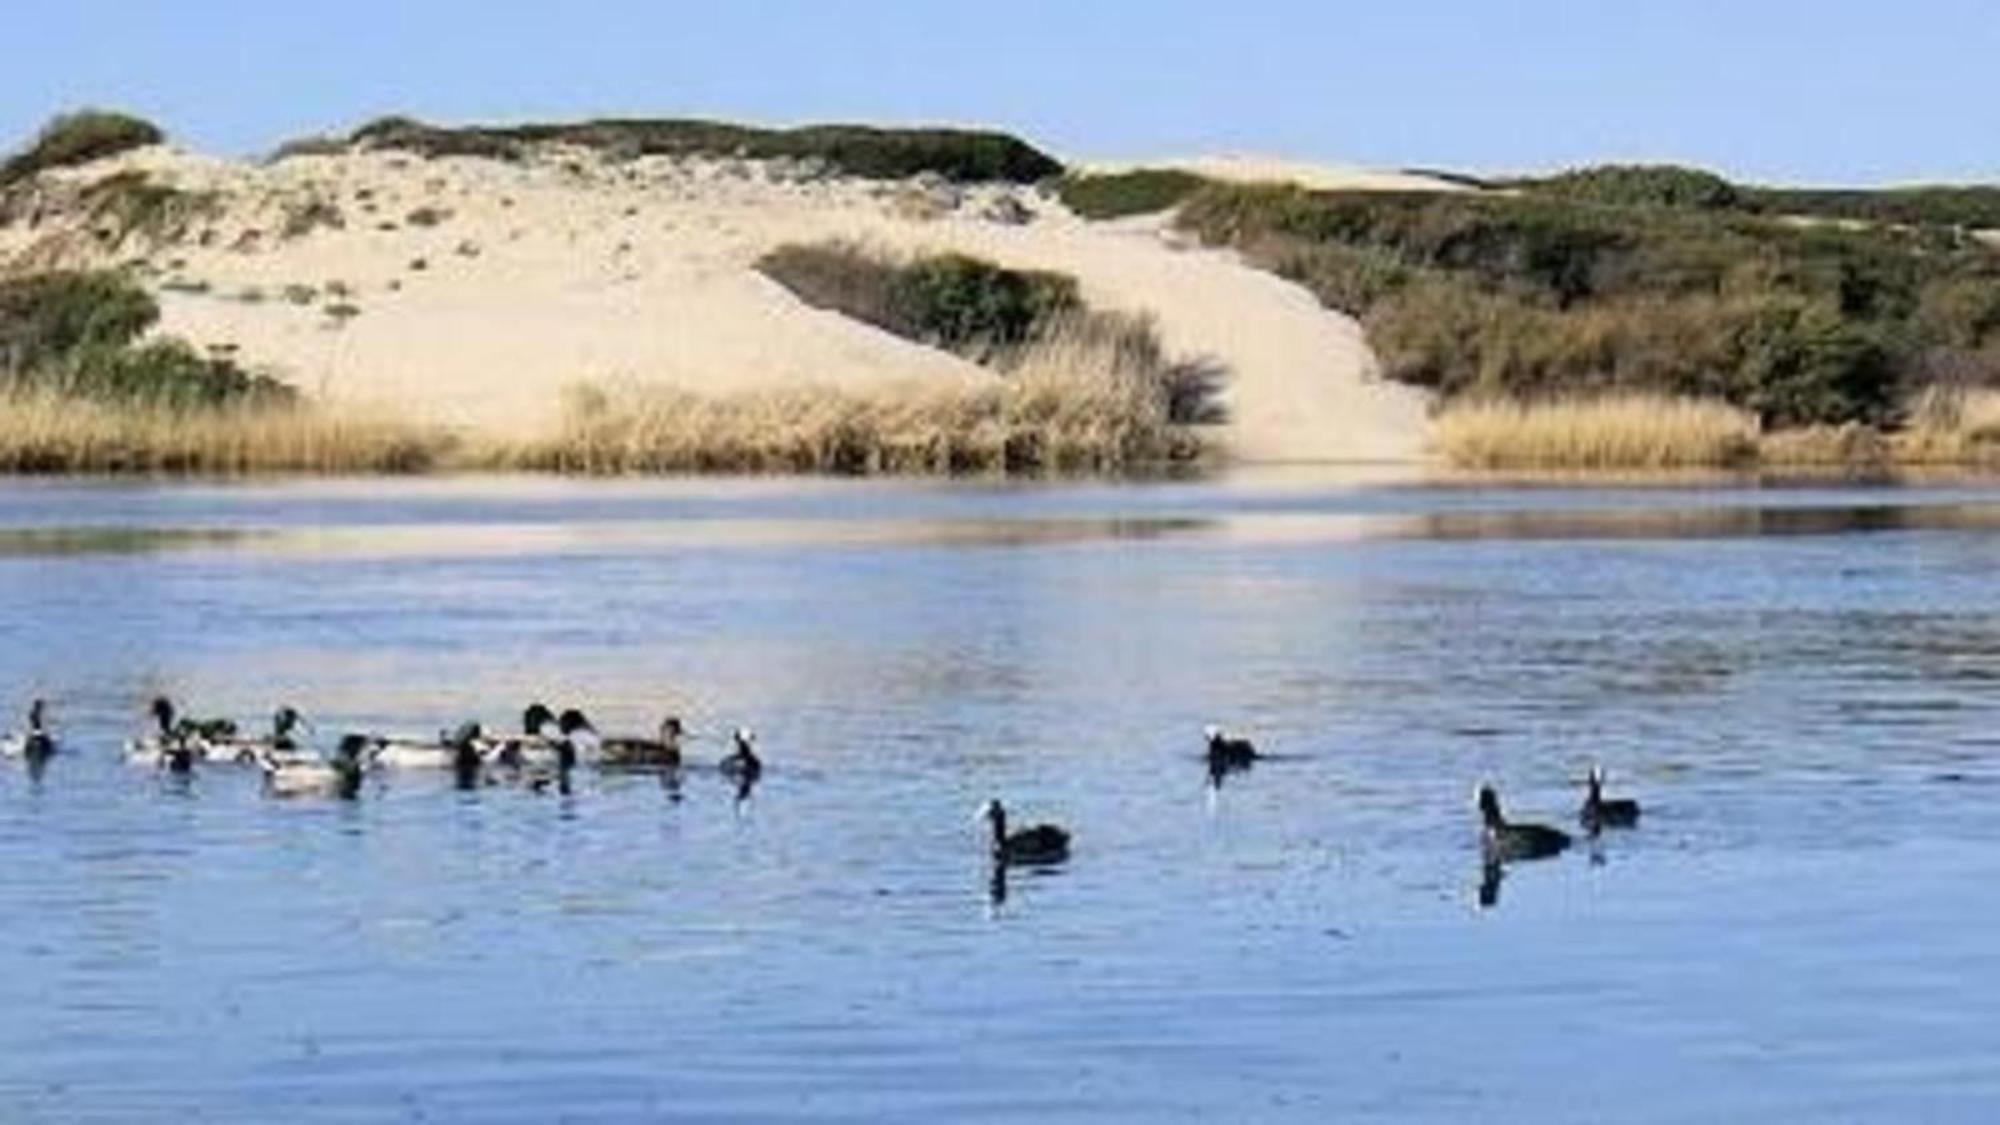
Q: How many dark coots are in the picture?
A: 5